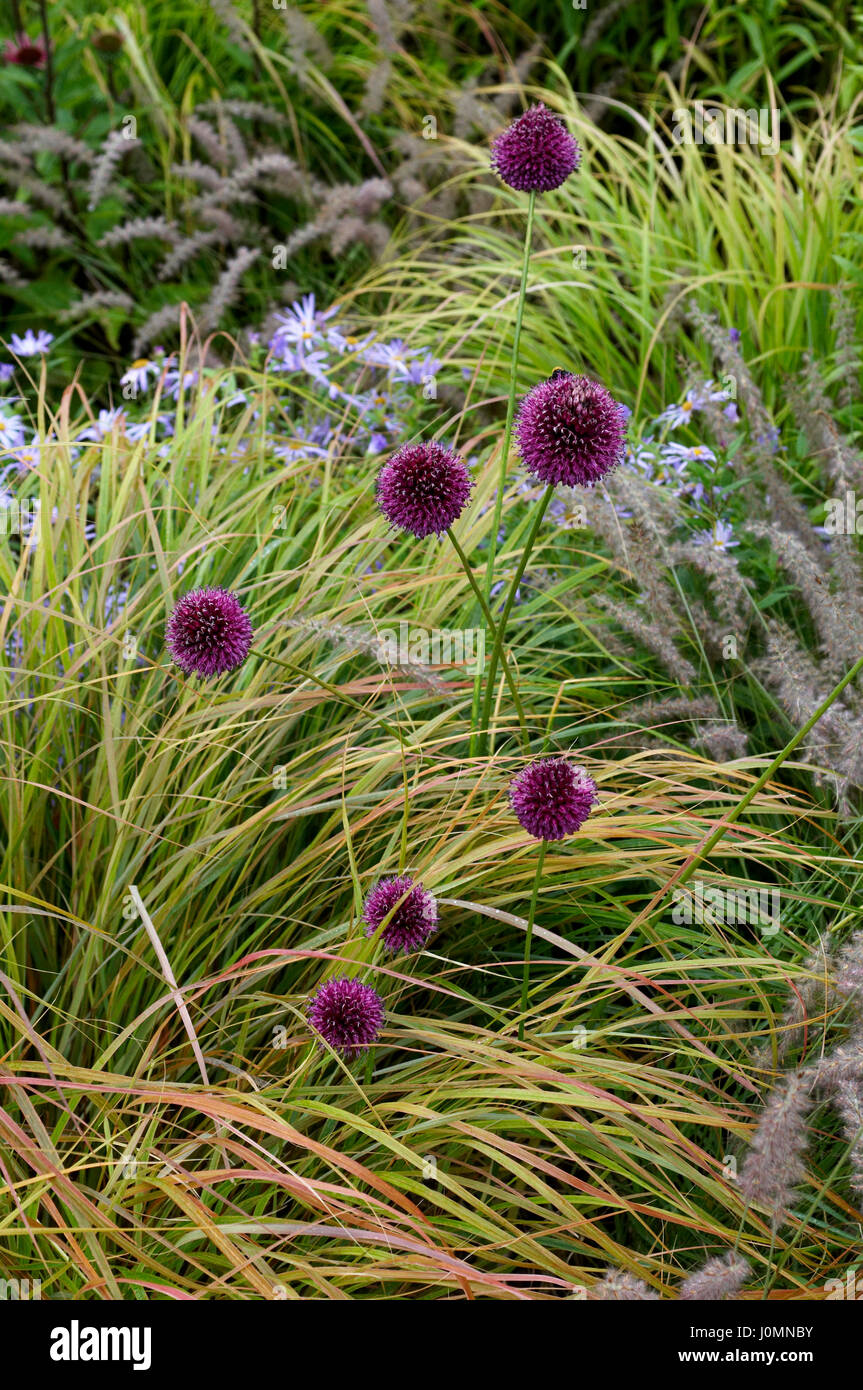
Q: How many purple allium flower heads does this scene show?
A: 7